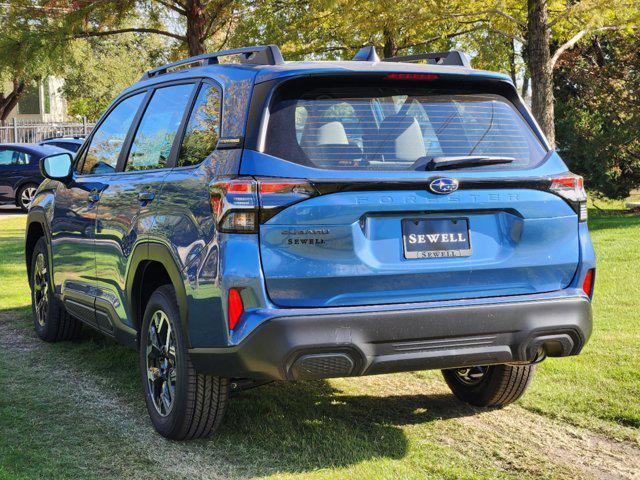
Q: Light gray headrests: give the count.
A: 2